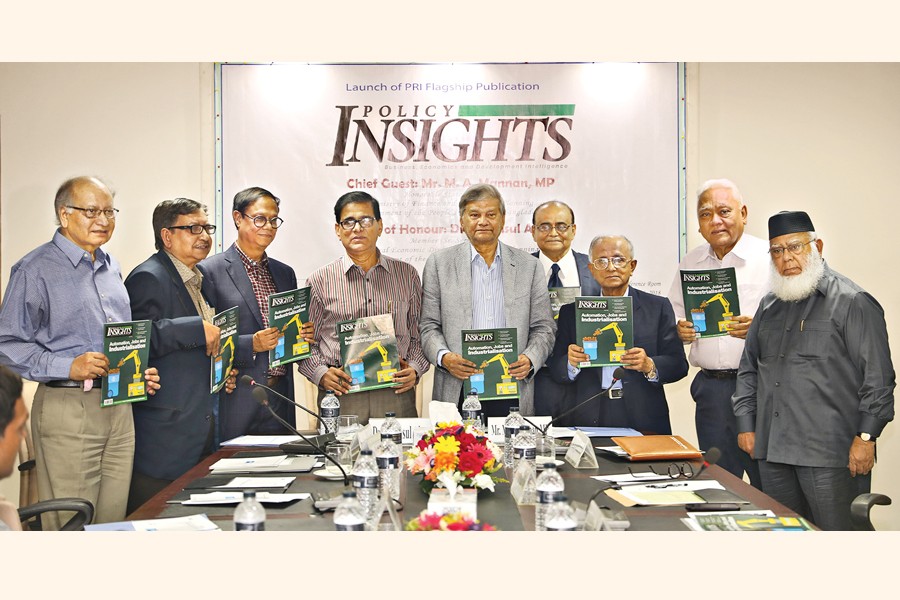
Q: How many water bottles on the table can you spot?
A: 11